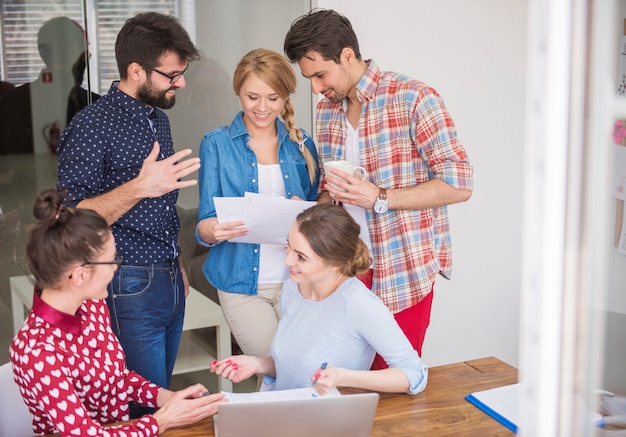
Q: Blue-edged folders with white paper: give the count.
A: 1